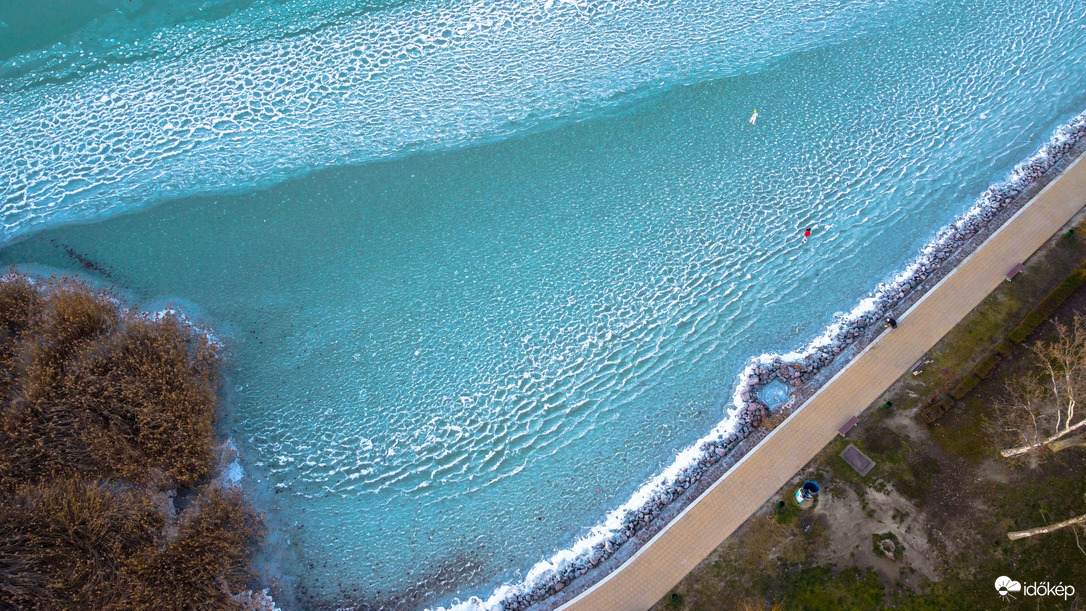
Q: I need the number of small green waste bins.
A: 4